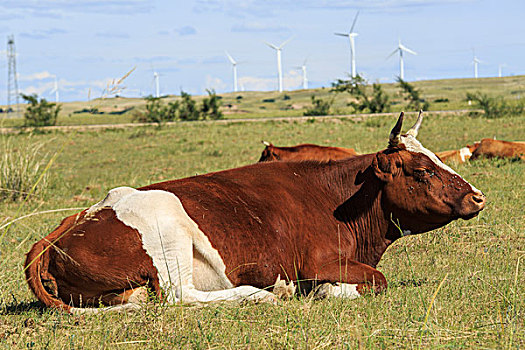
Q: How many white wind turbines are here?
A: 9